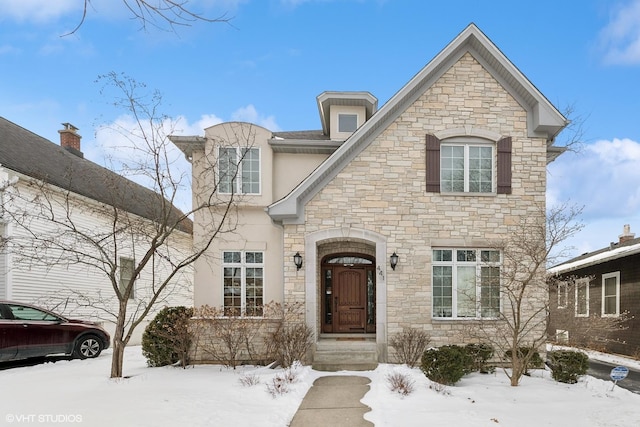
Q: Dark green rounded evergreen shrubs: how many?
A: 5